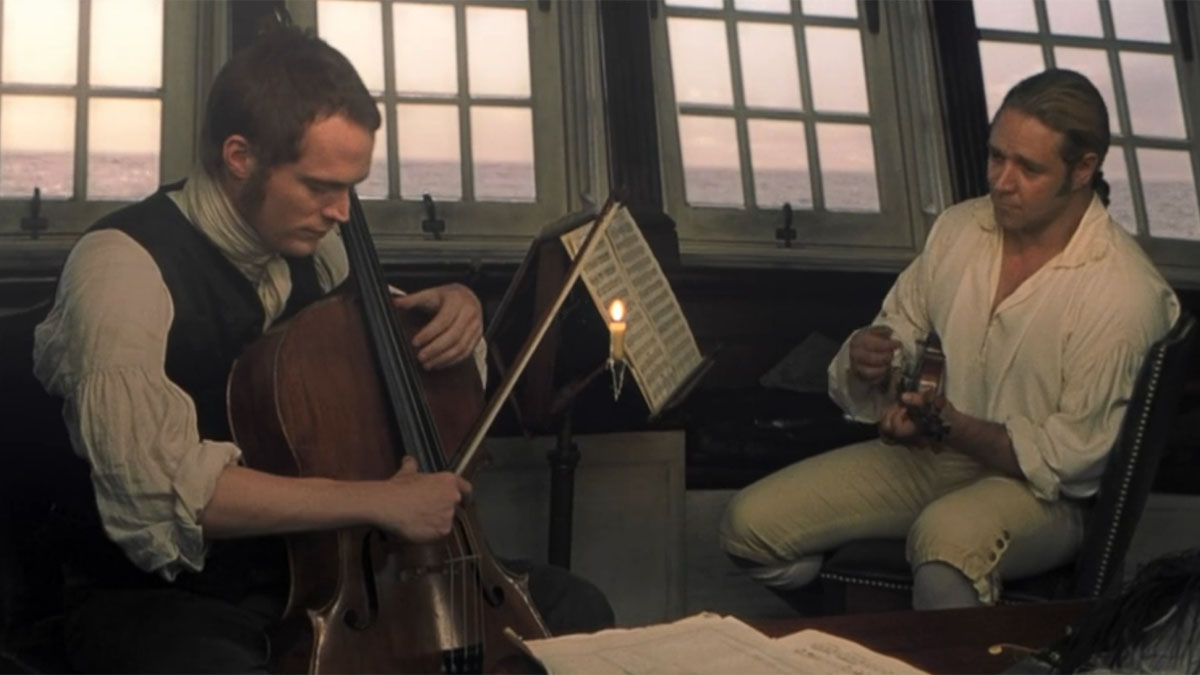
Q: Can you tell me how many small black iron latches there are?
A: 3